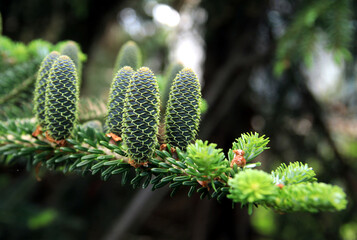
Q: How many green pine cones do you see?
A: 8